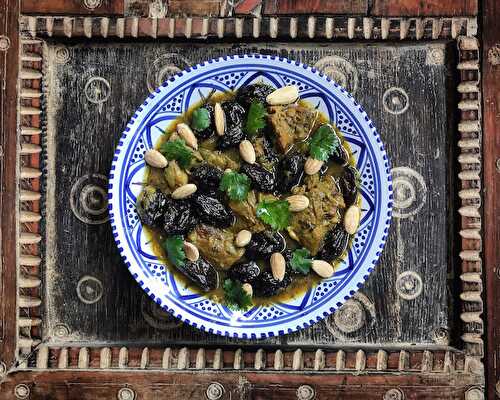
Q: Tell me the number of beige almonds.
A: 14